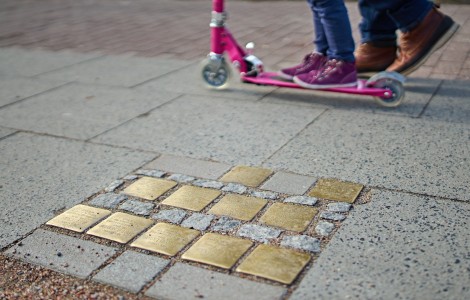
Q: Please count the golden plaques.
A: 11